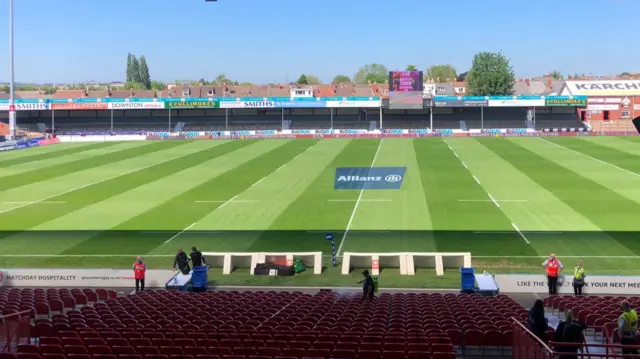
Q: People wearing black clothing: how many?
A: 5